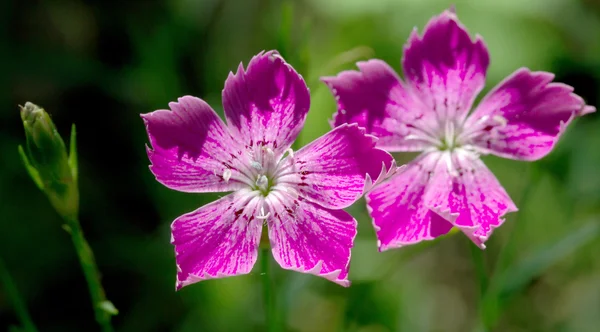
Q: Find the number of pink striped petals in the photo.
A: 10